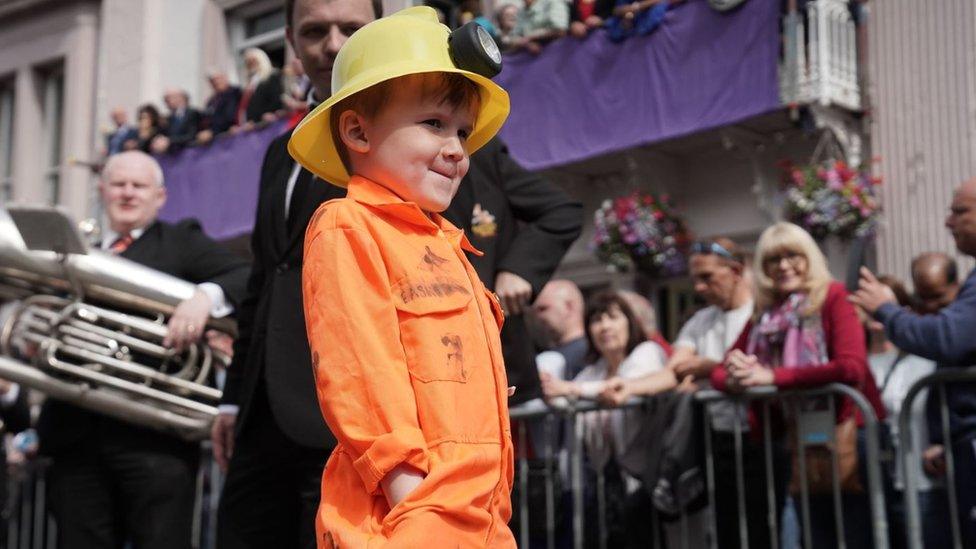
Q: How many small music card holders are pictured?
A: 1